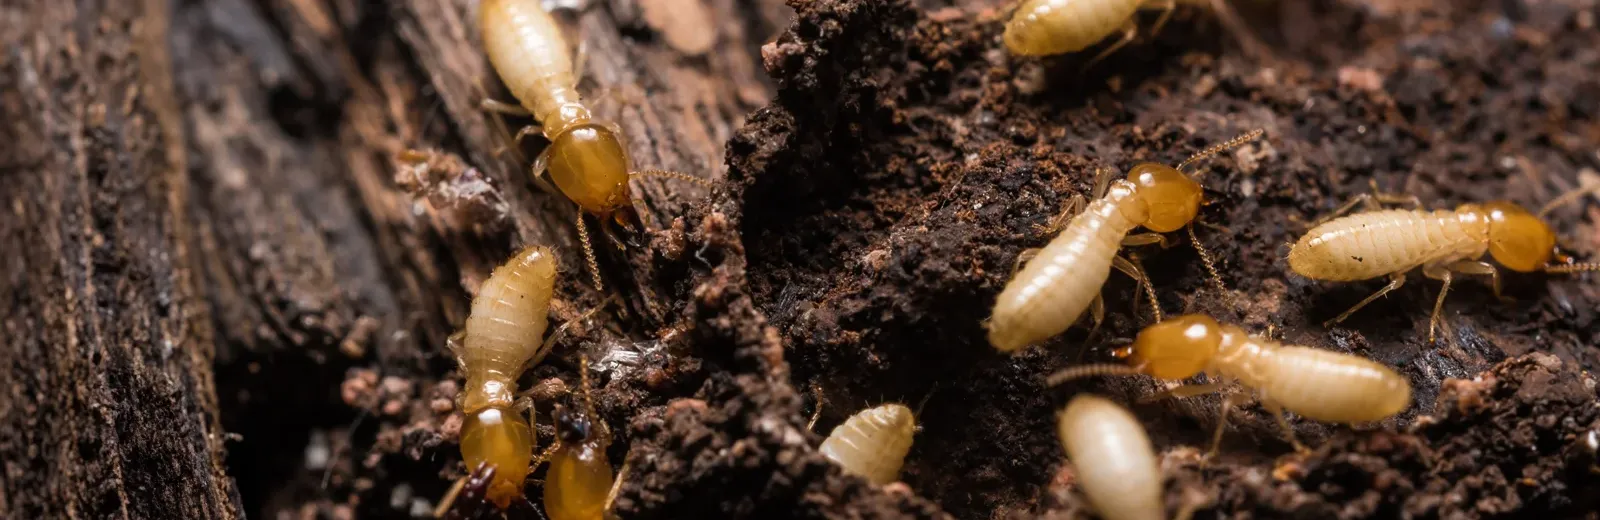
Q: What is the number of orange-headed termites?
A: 6